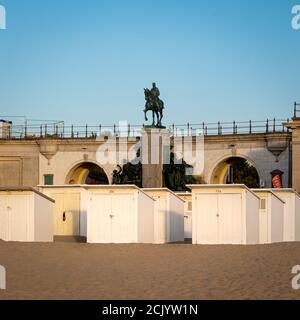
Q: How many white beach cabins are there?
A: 8